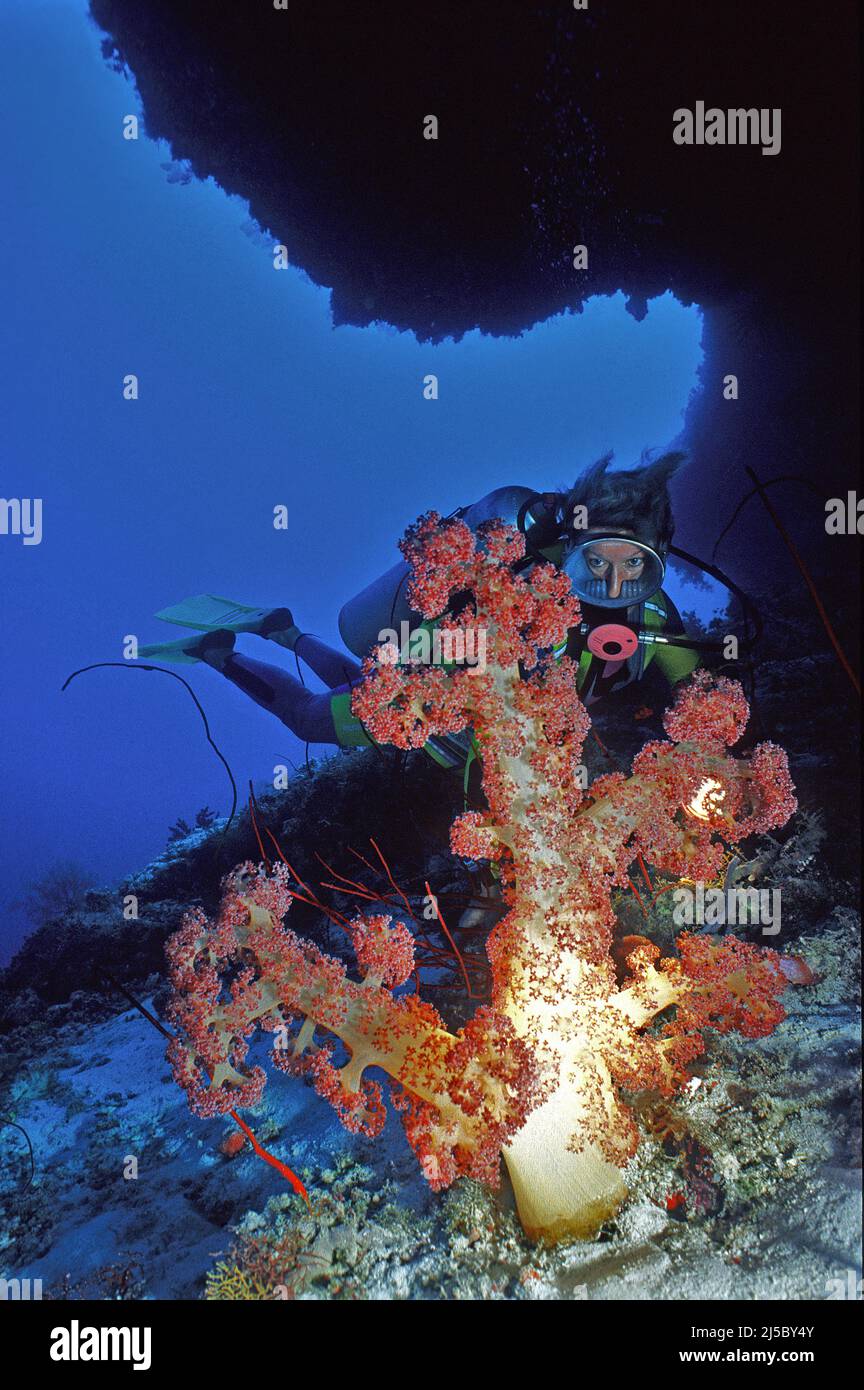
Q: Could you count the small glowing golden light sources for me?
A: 1